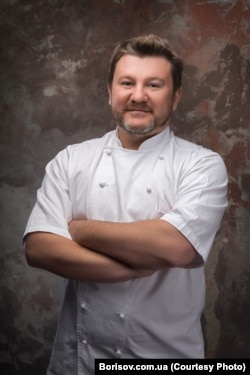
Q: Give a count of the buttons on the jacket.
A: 8